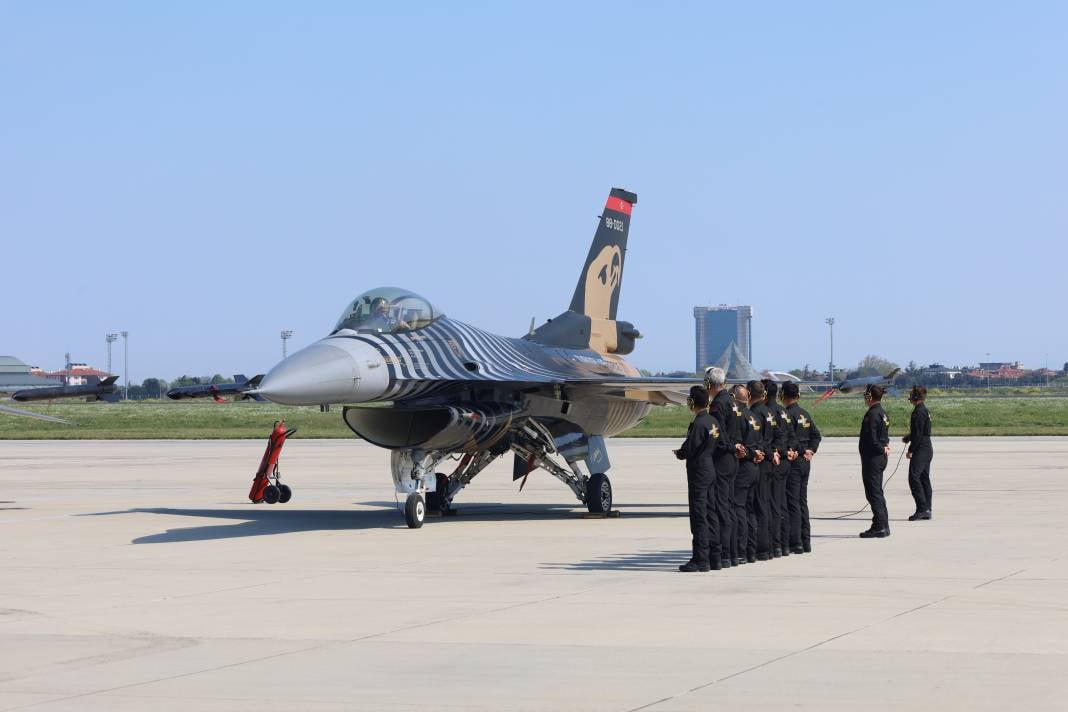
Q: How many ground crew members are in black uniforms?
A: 8